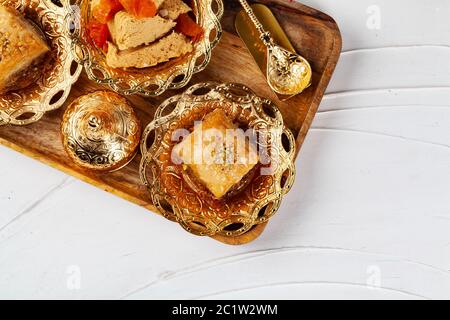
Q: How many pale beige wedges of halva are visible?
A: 3